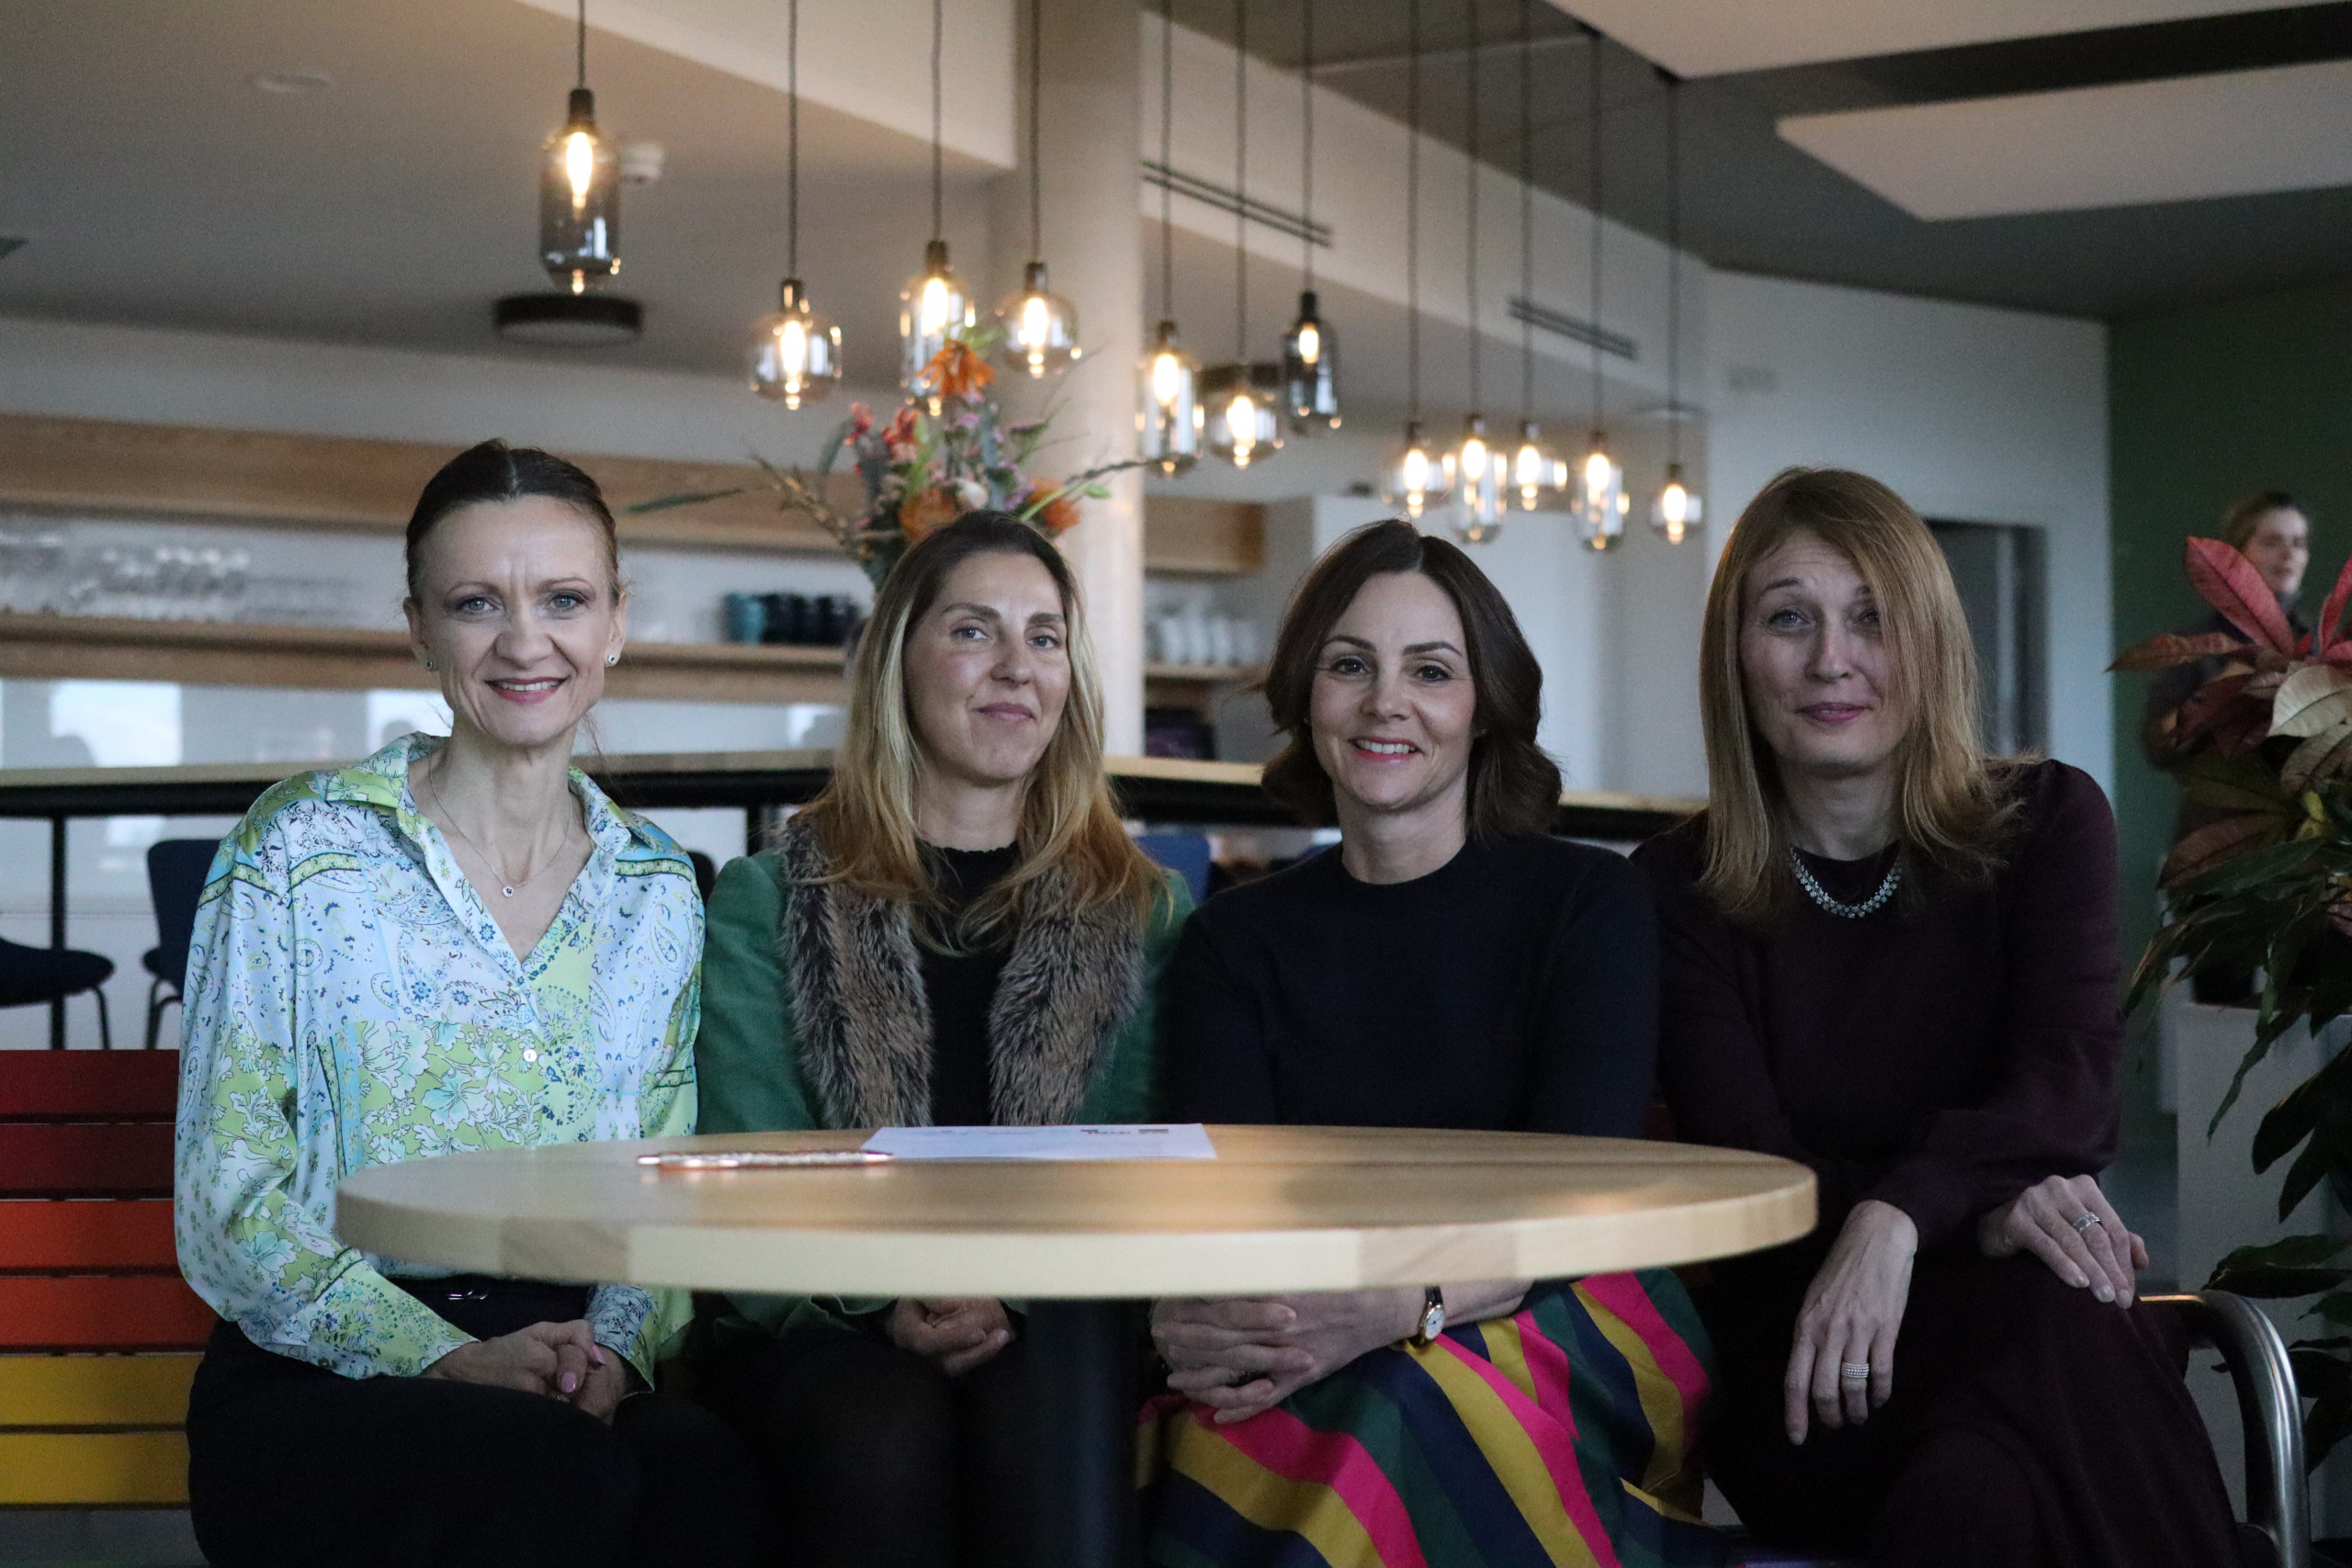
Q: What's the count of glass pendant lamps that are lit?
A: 12